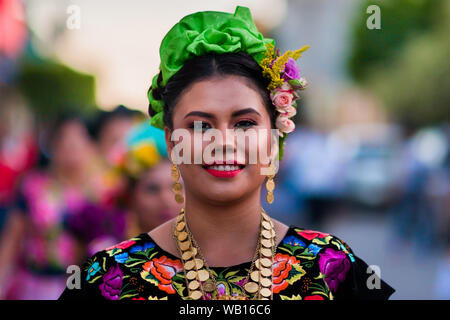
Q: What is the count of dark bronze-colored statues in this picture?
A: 0